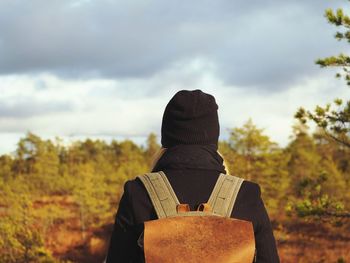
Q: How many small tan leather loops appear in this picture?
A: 2